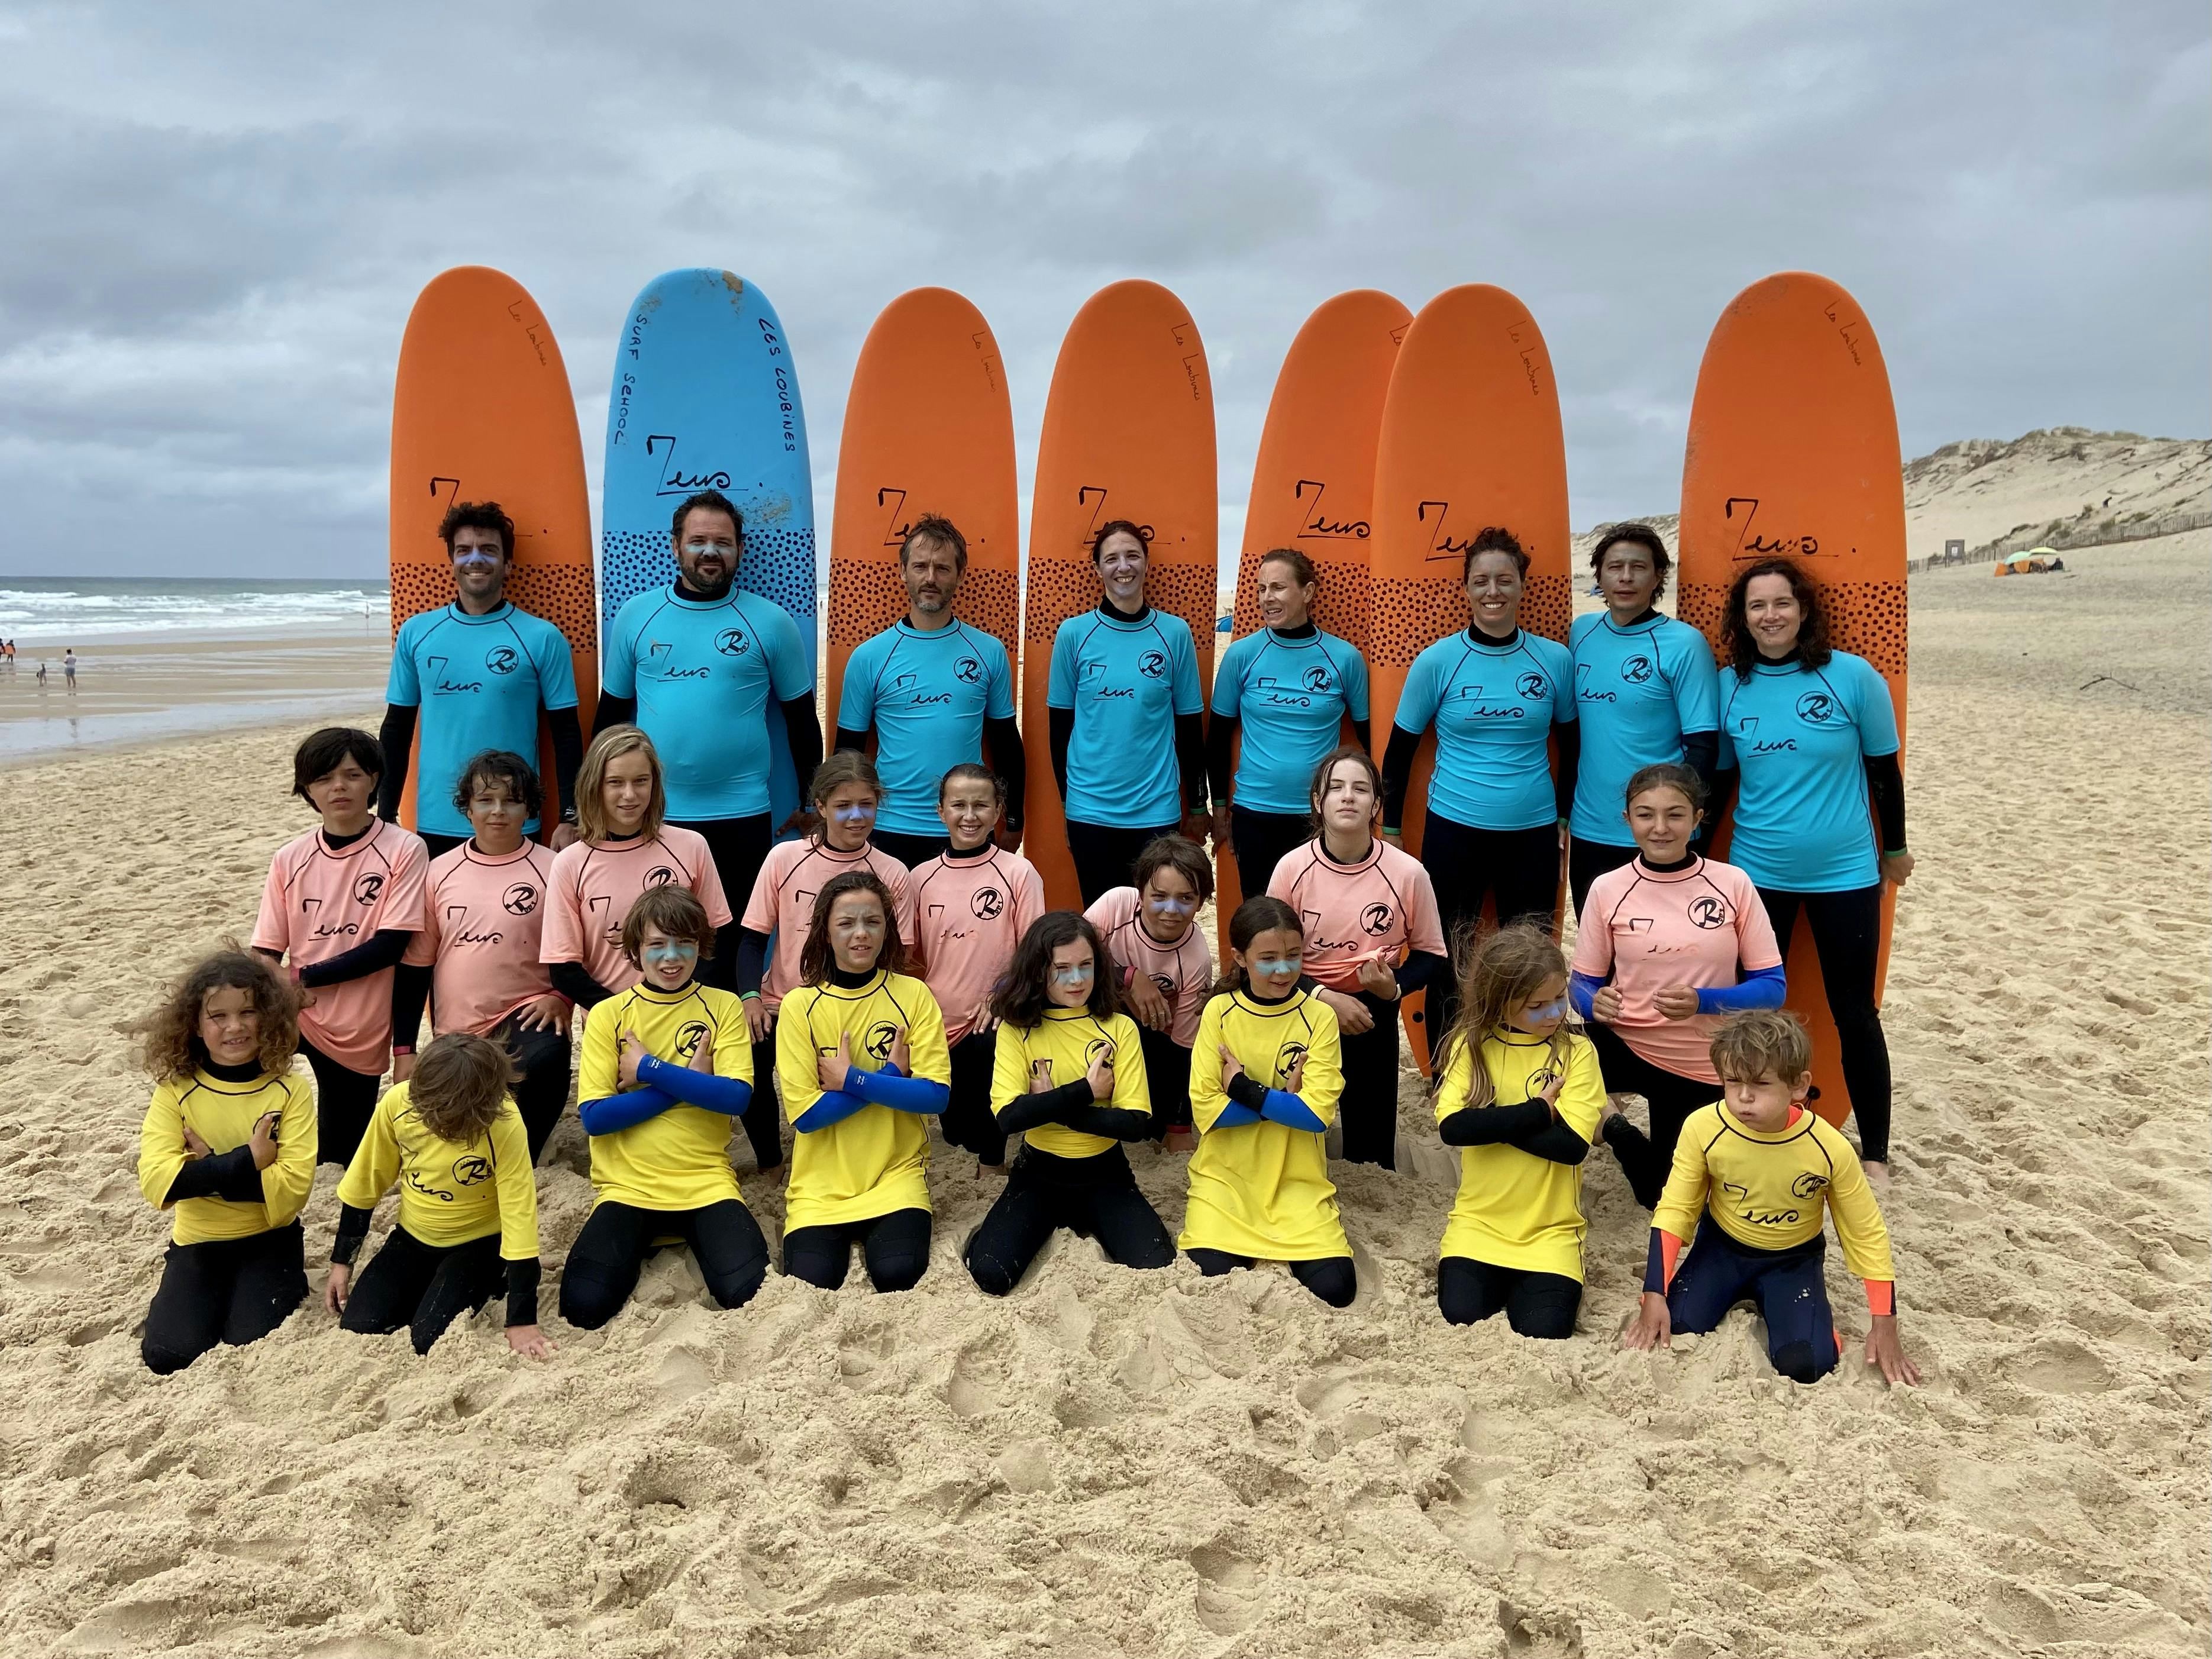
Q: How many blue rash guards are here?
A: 8